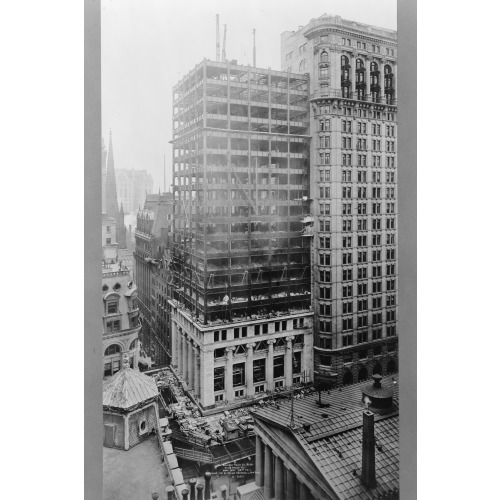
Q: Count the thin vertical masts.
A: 3